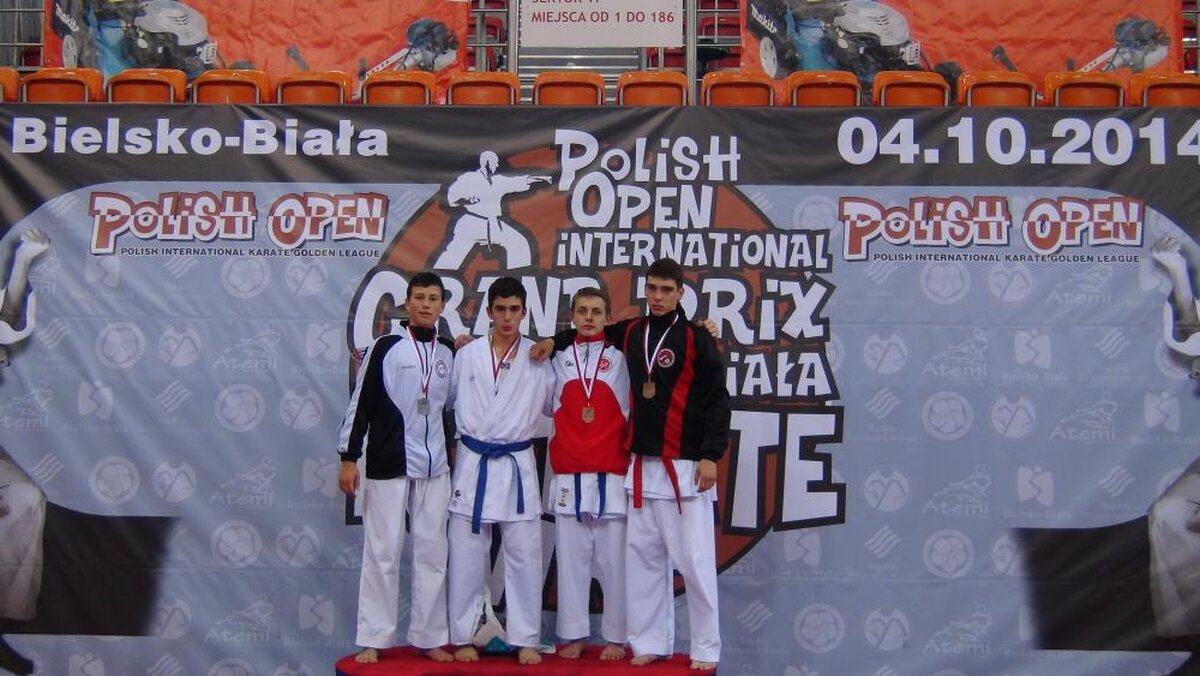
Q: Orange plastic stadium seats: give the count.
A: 15